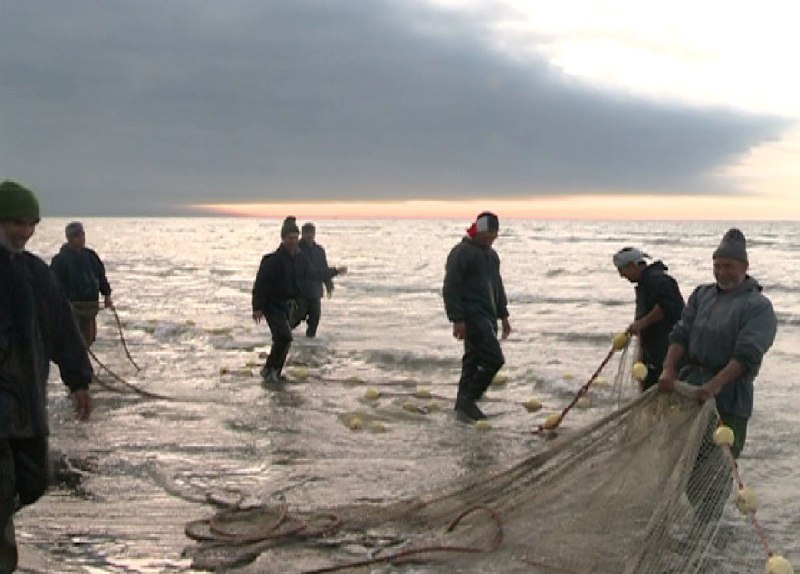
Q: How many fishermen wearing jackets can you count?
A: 7